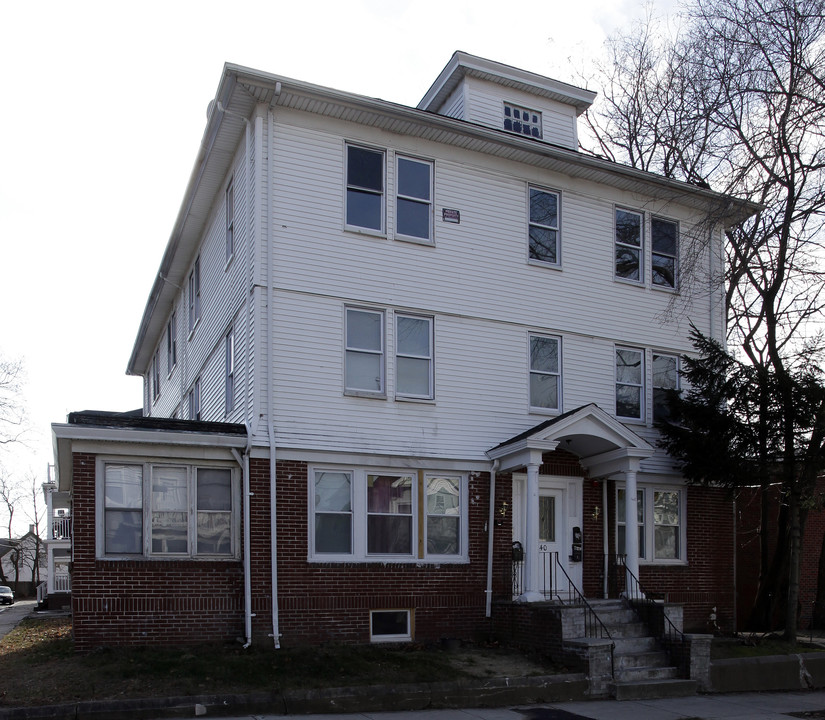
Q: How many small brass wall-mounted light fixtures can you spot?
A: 2